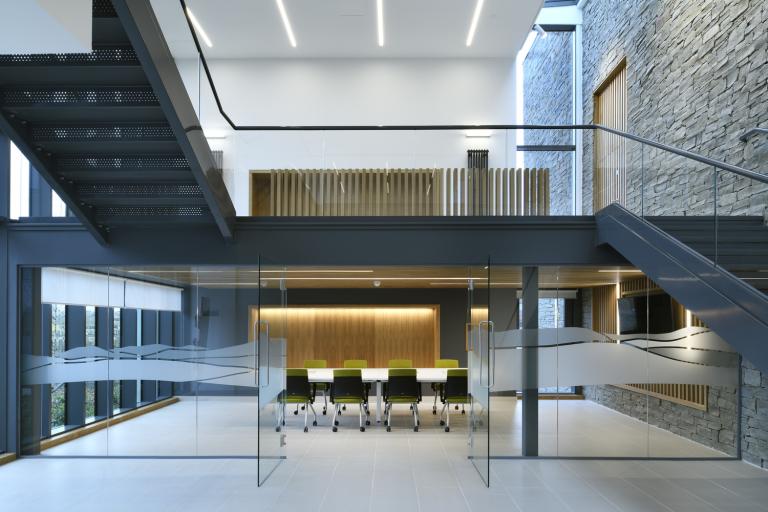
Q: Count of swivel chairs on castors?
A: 8